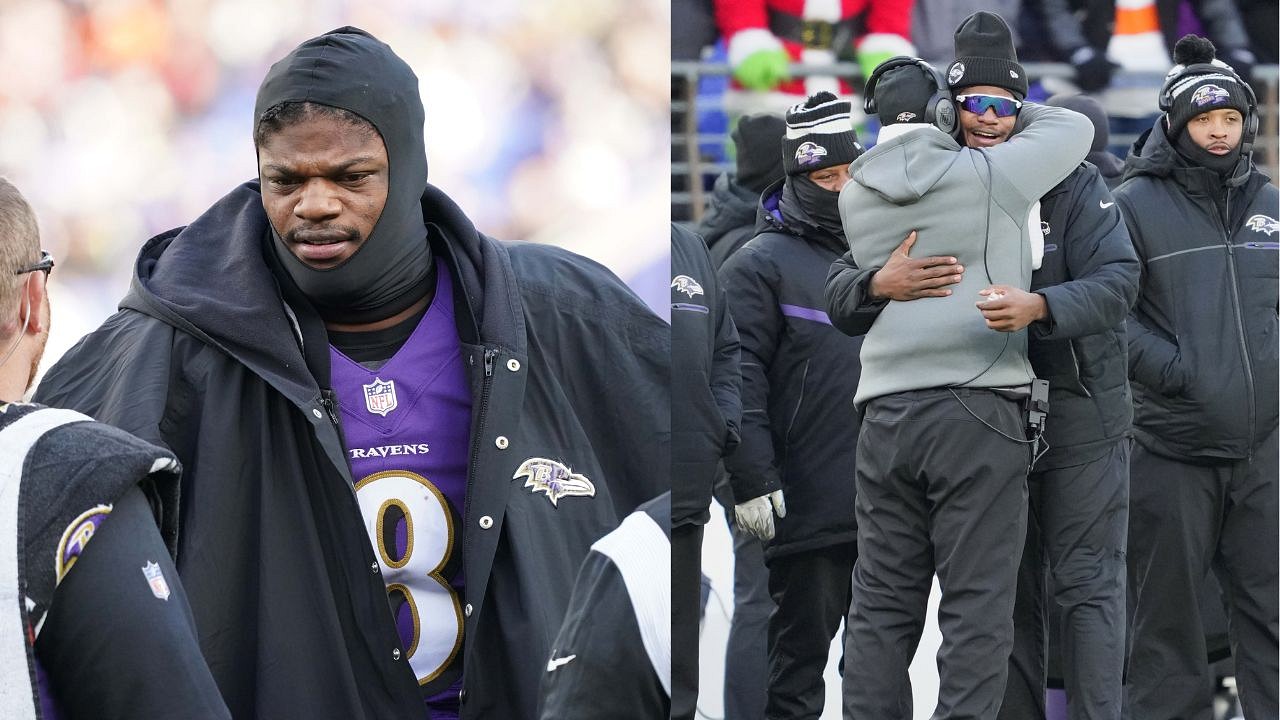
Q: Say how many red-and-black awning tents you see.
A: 0